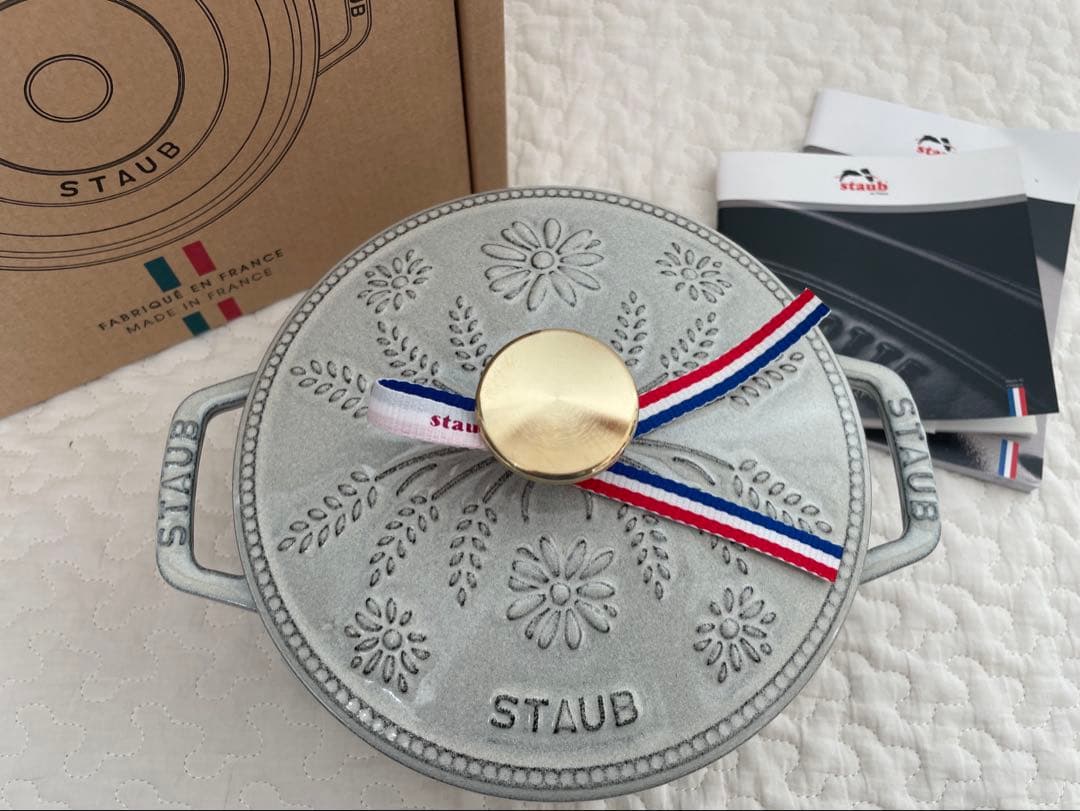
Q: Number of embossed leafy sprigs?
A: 12